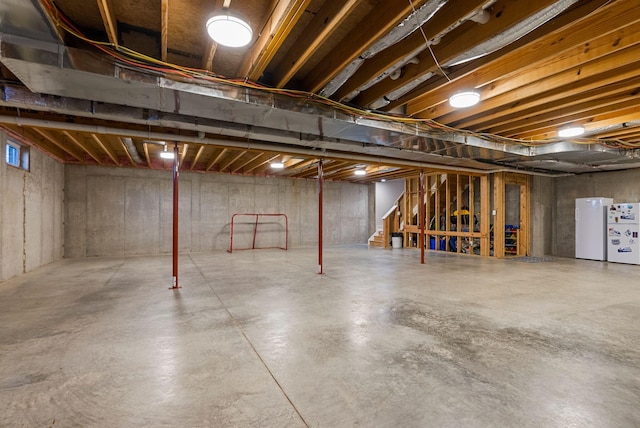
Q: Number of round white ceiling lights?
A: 6